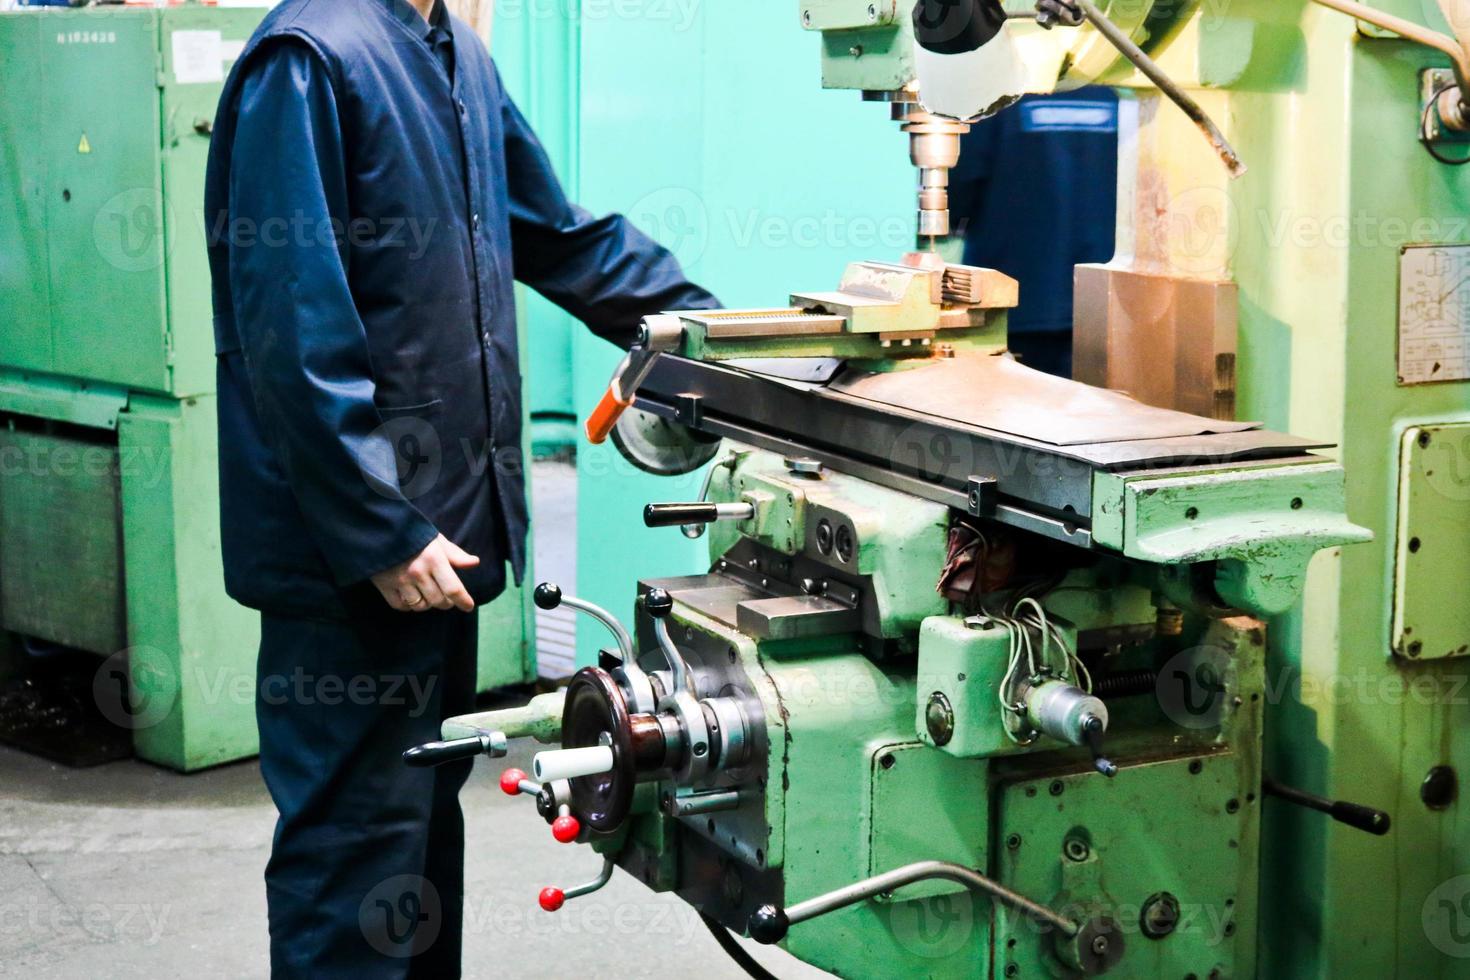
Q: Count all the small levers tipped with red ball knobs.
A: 3